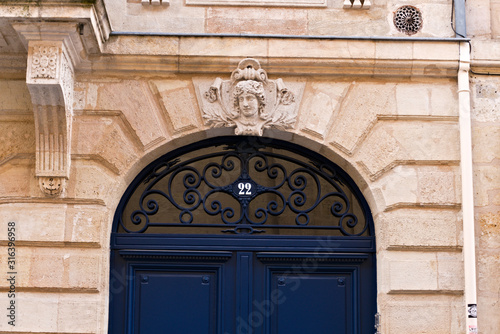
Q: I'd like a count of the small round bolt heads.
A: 4